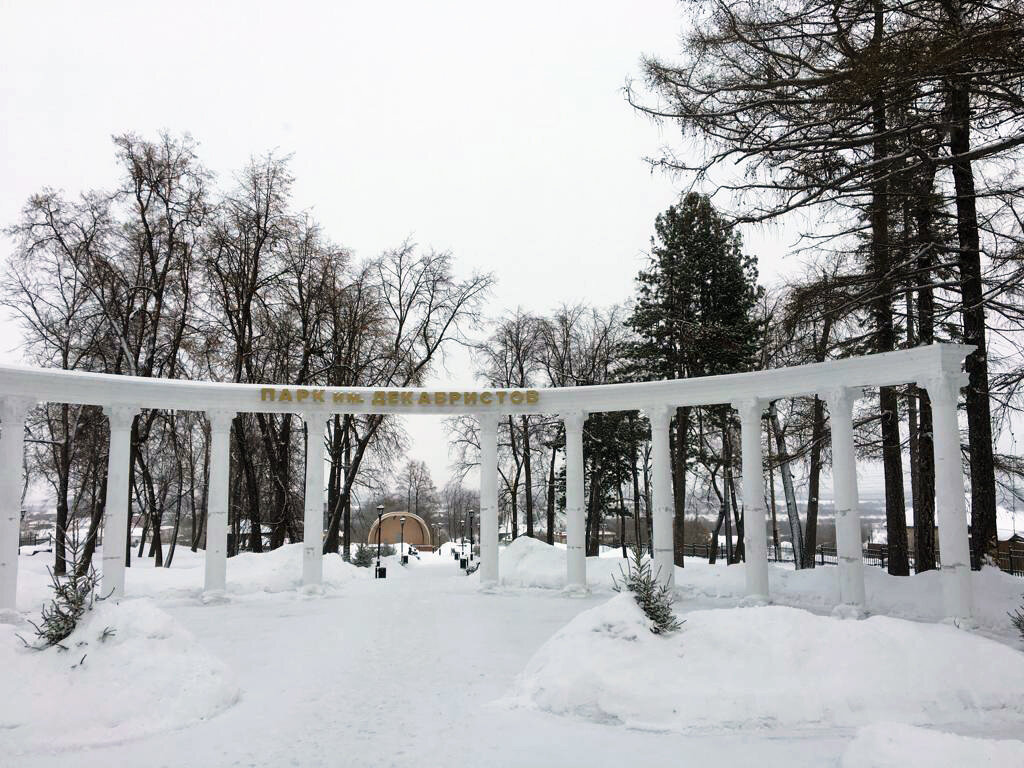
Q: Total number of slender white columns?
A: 10